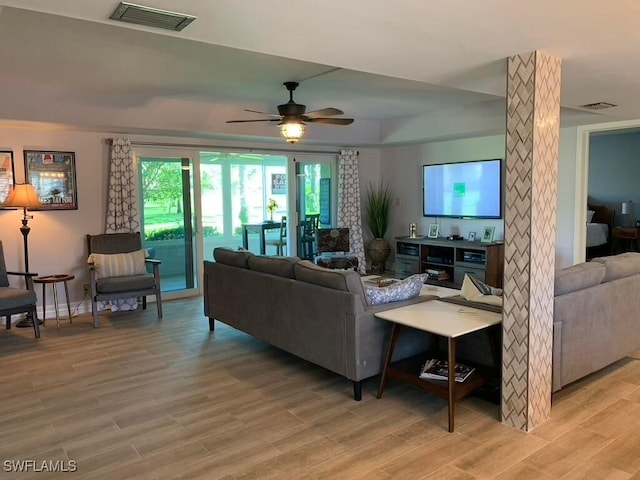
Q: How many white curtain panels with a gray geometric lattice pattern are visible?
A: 2